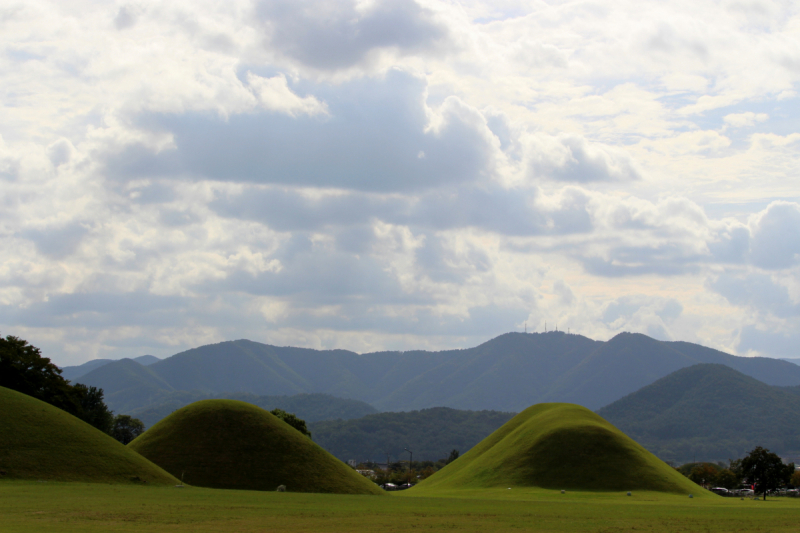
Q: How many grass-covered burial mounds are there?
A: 3